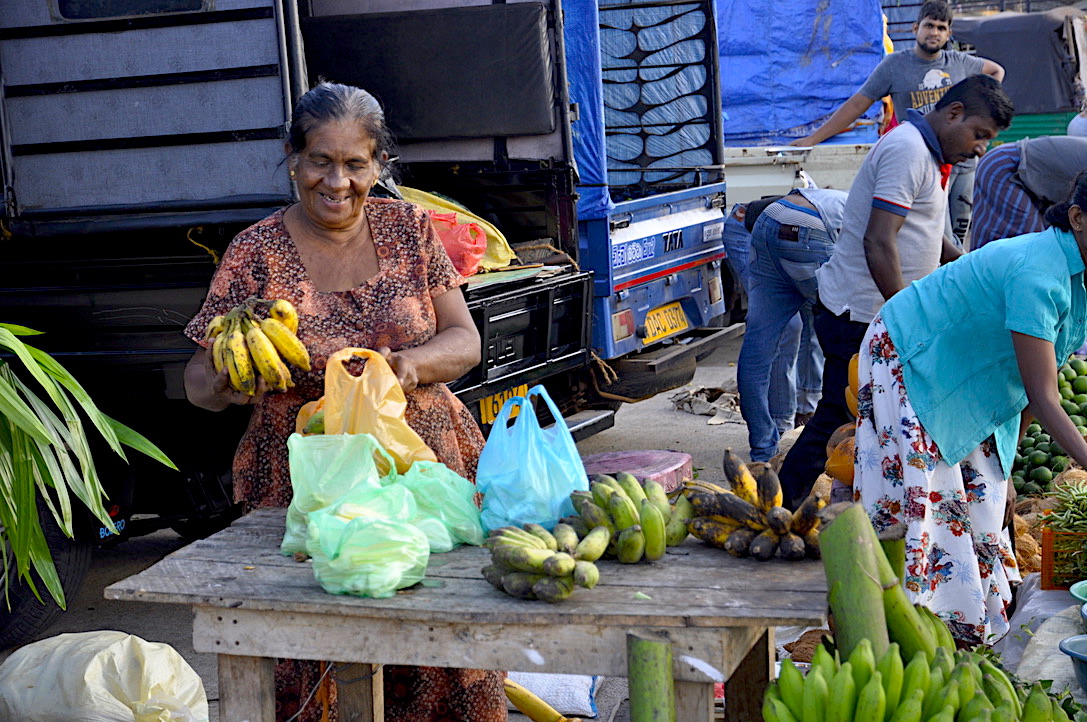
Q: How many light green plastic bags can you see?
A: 3